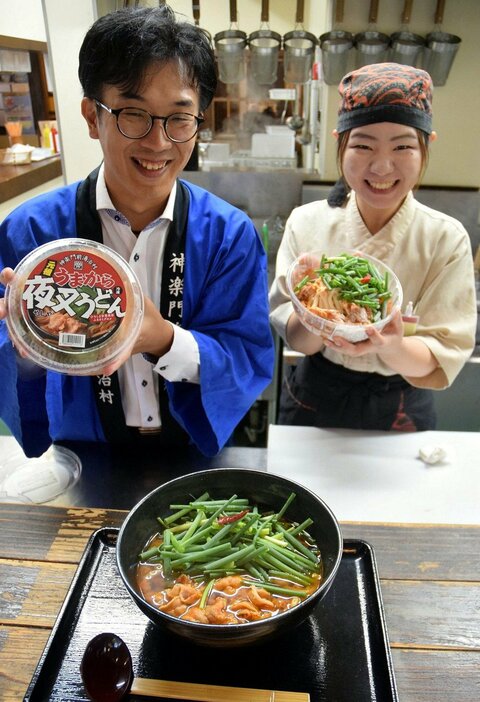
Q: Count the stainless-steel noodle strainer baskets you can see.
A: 7